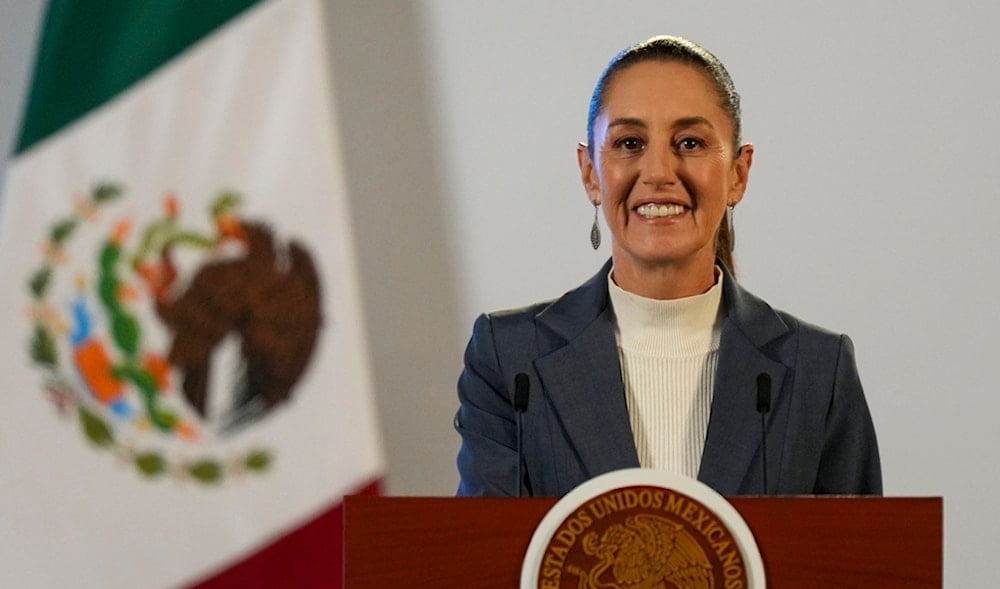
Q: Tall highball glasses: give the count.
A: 0